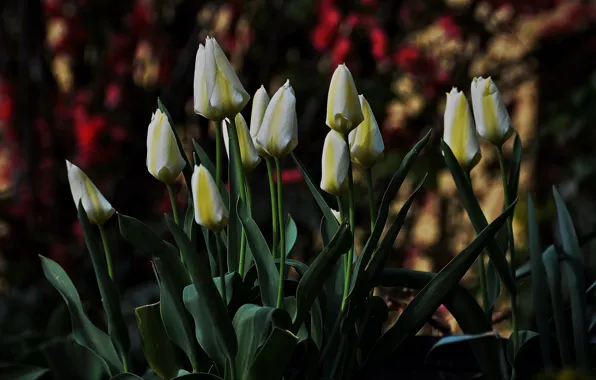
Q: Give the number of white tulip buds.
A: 12